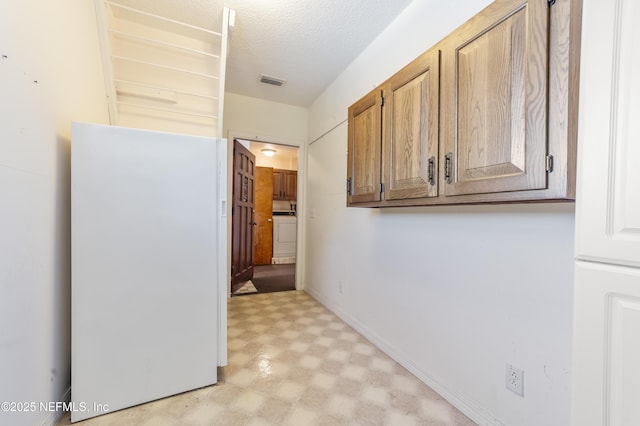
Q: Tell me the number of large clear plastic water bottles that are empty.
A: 0